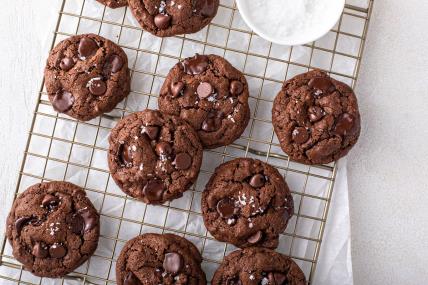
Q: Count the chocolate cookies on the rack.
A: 10